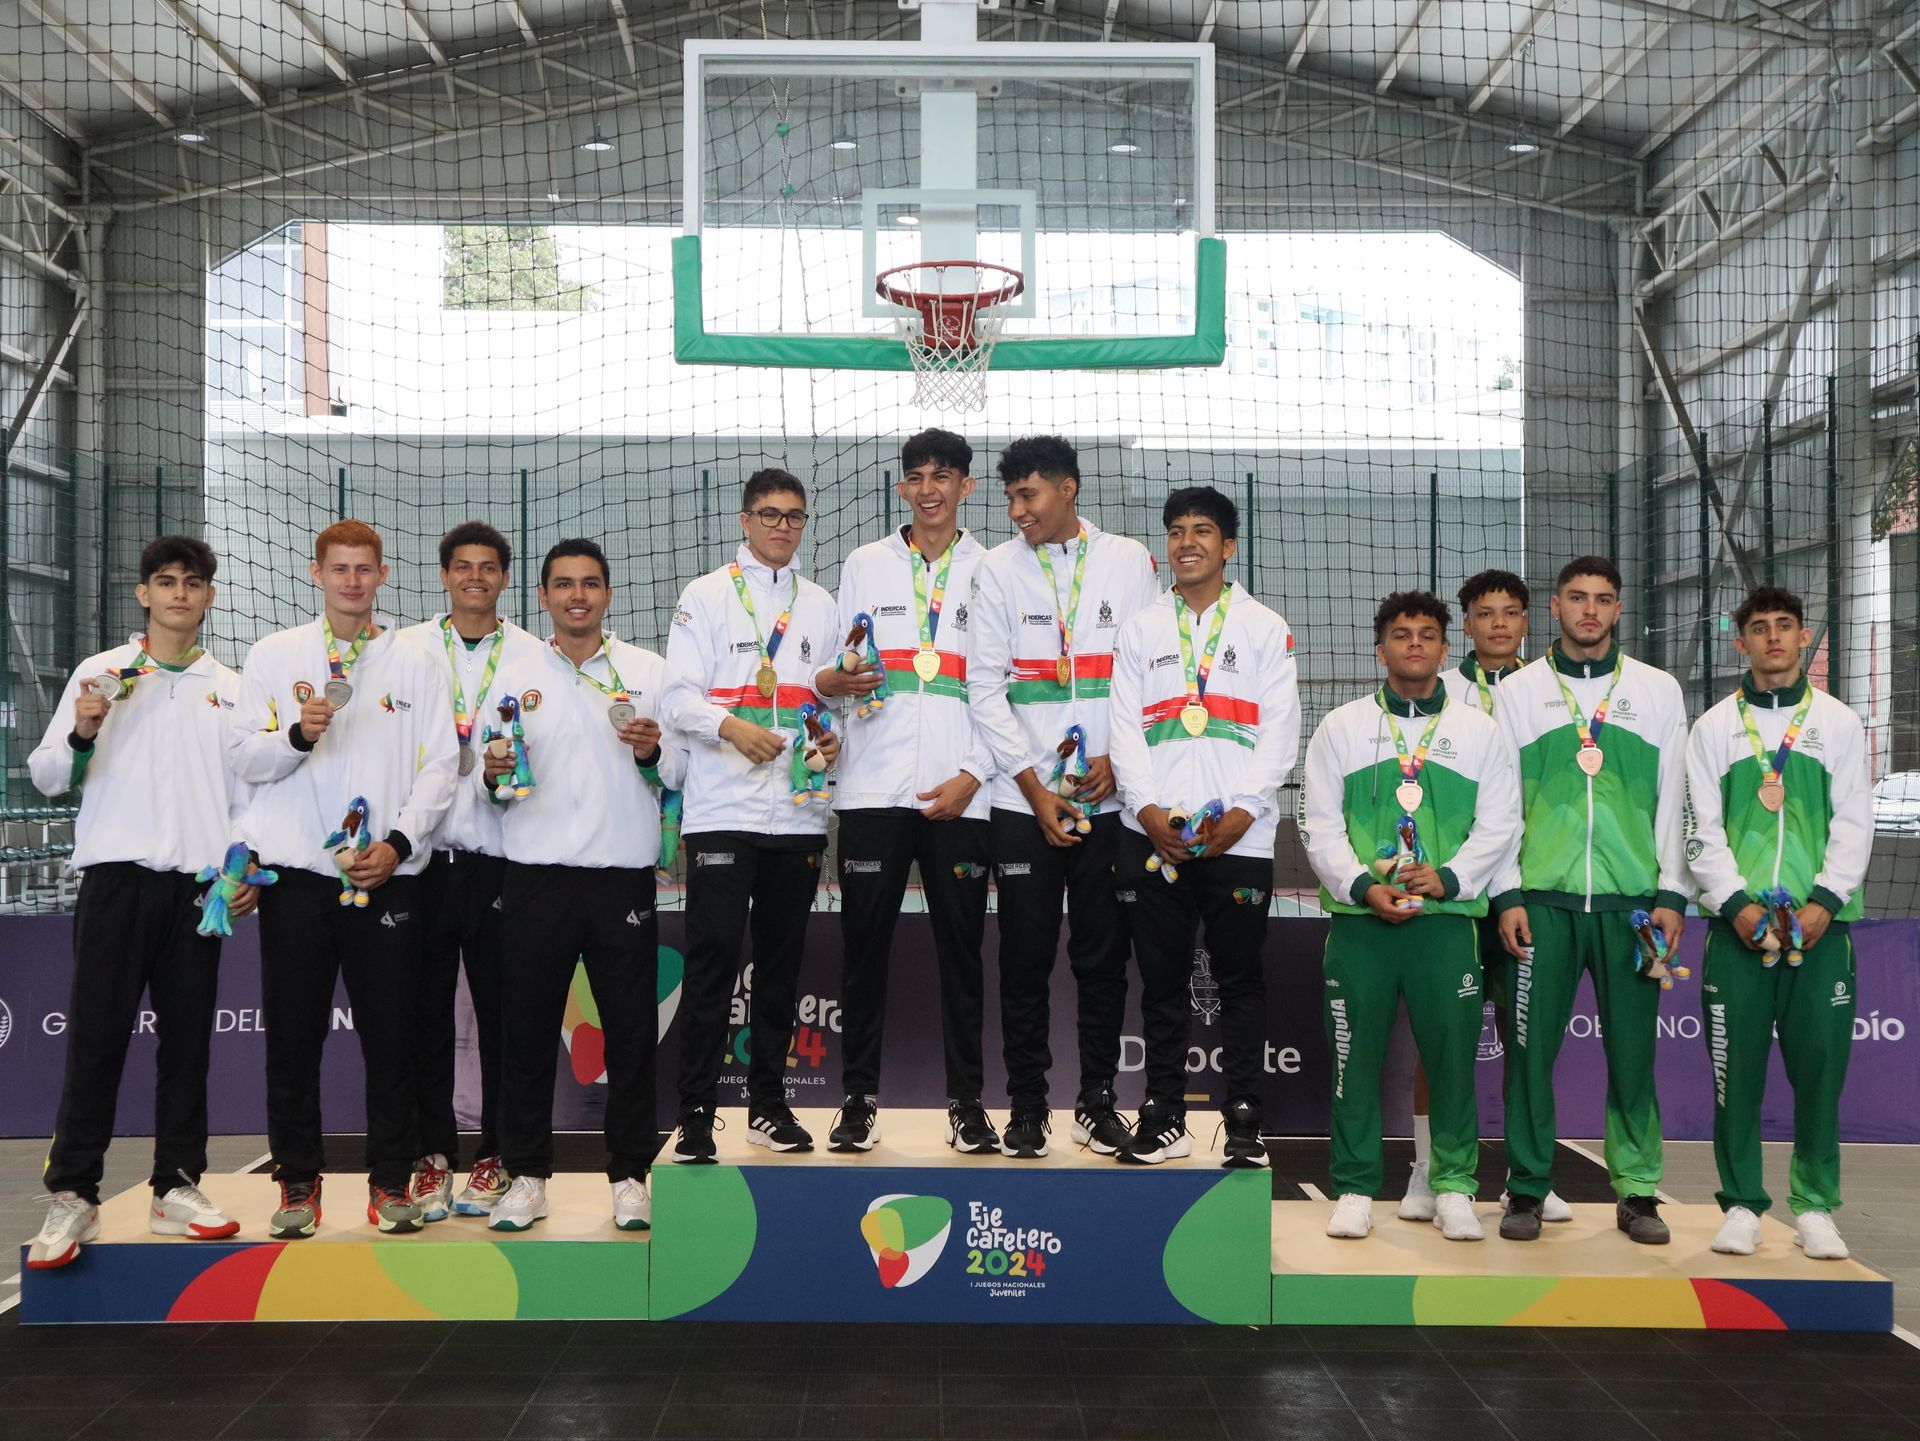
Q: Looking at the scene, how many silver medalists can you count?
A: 4